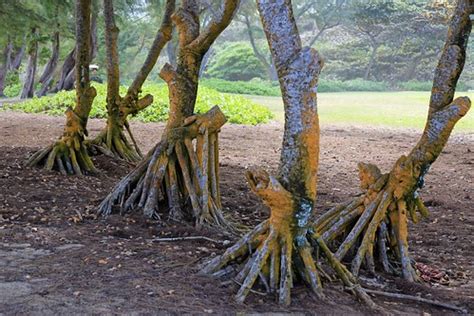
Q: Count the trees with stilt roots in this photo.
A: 5